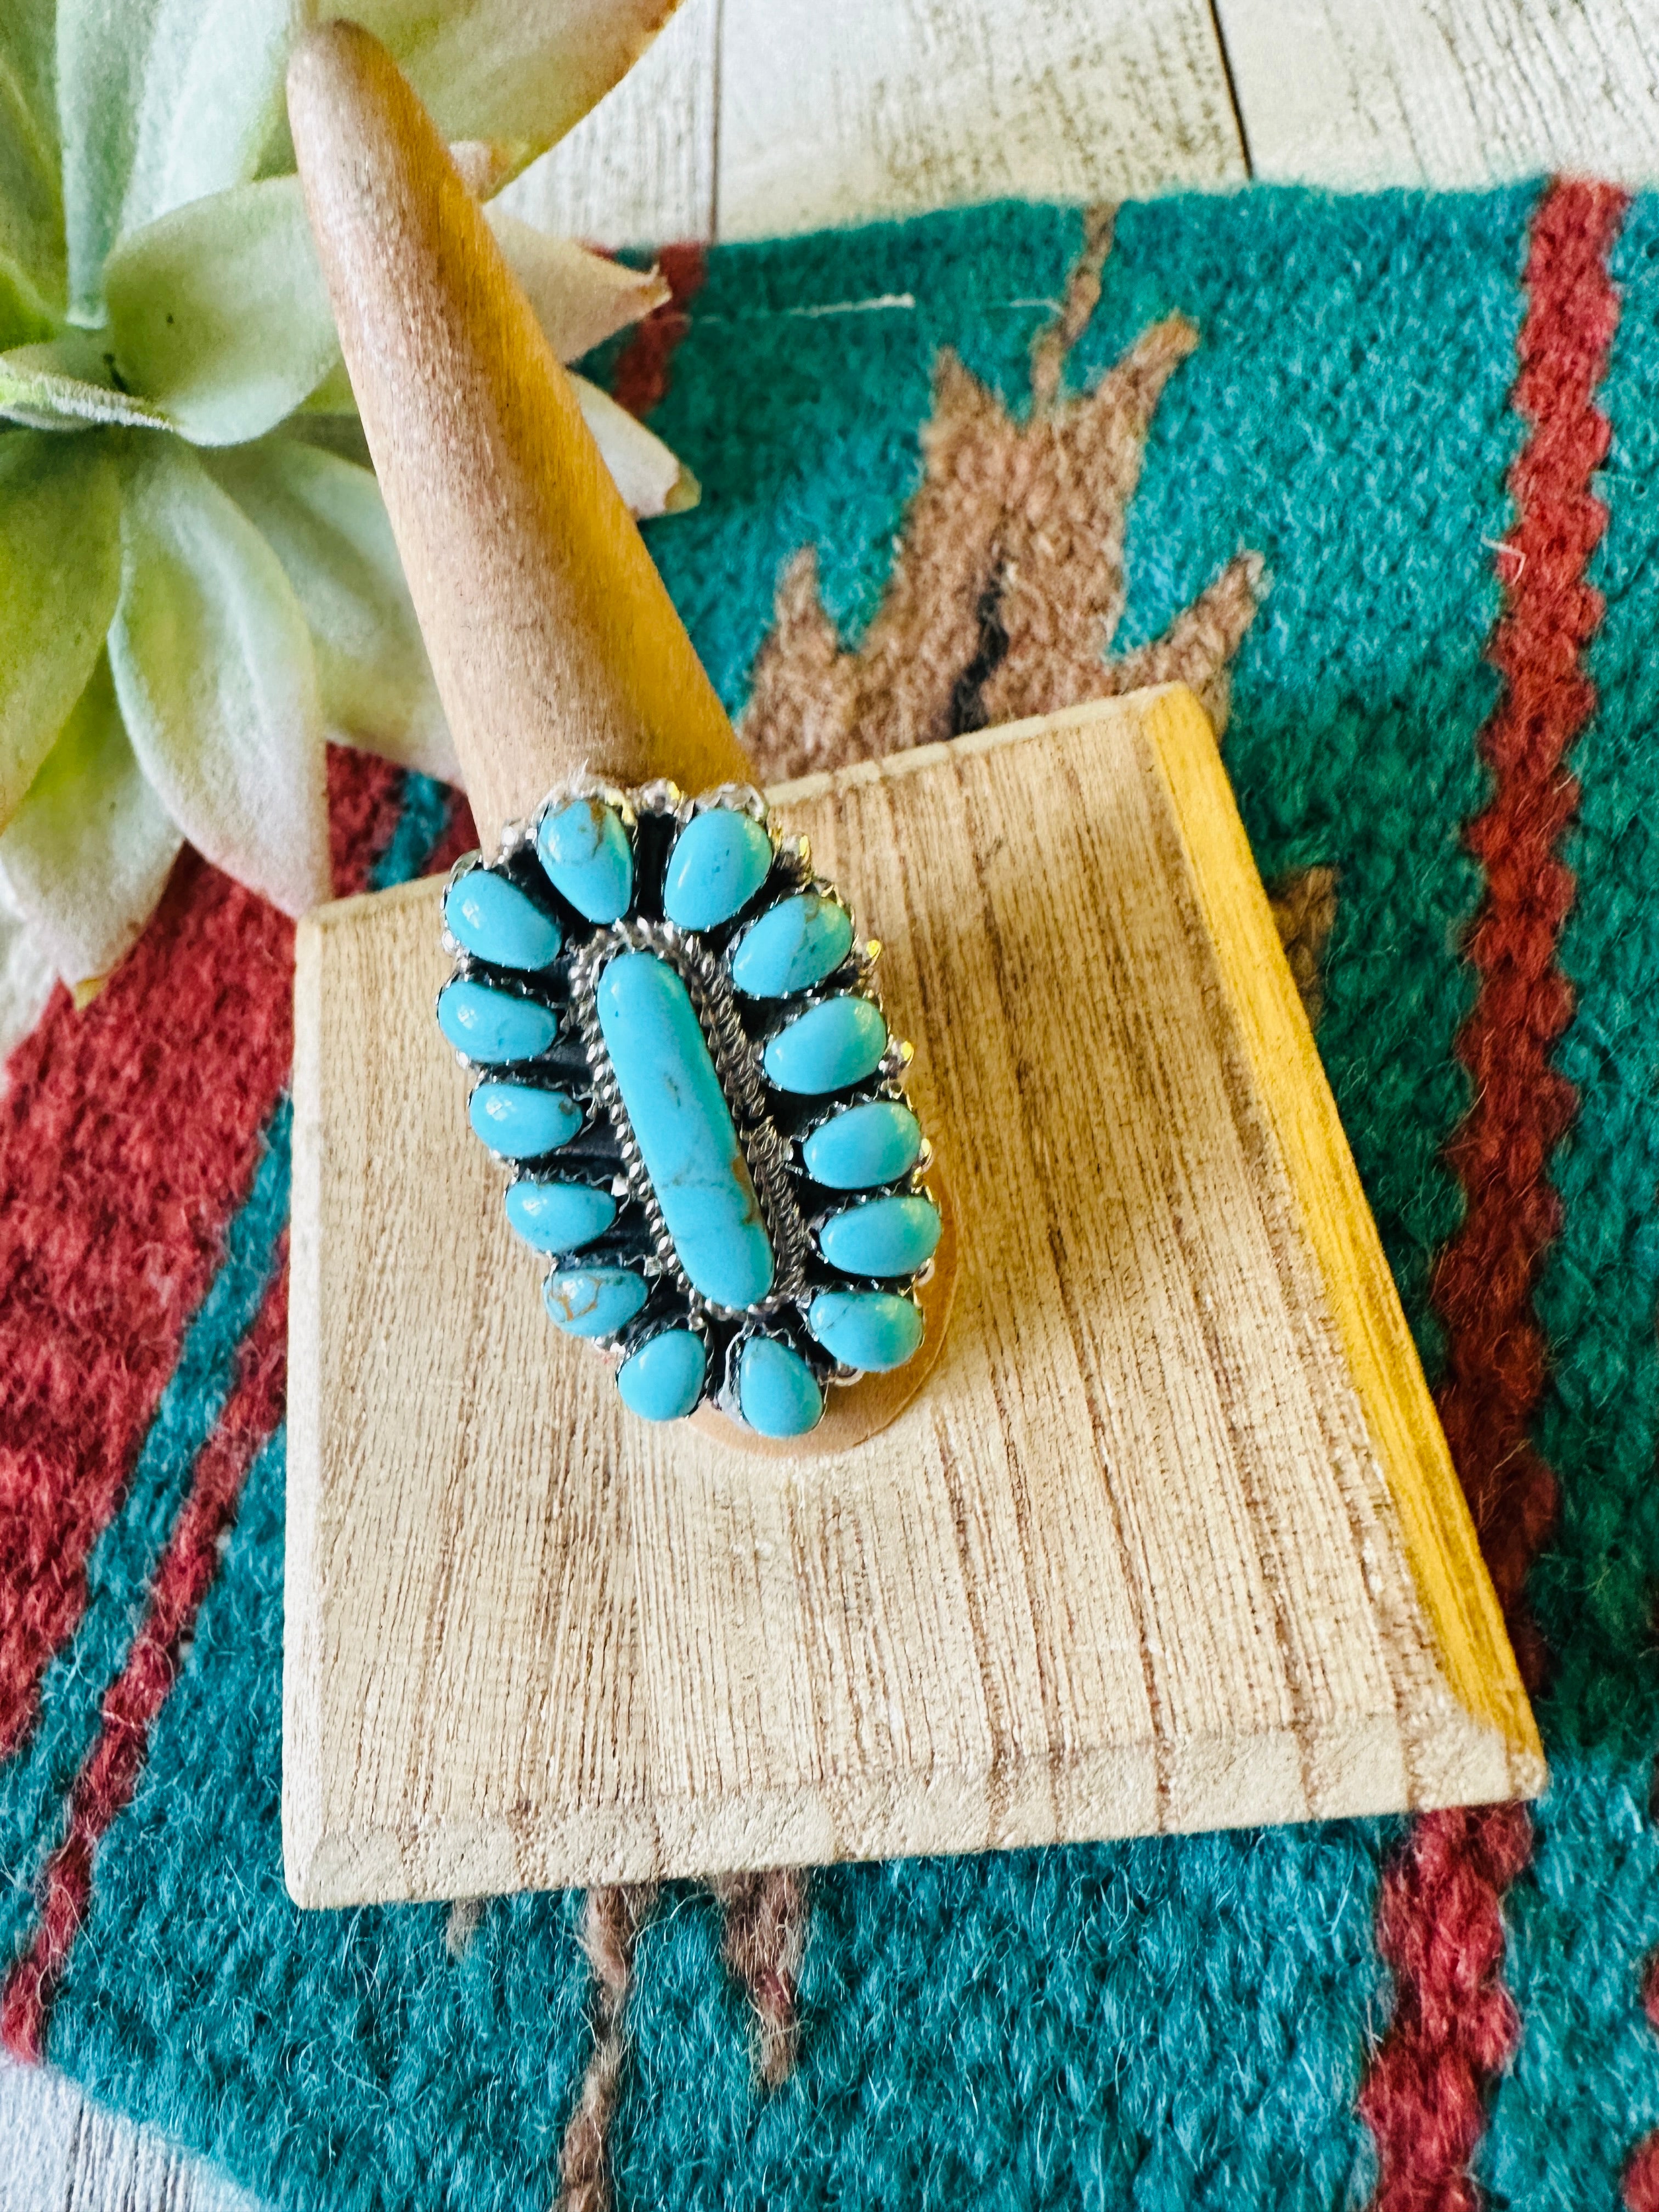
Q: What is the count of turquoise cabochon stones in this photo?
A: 15